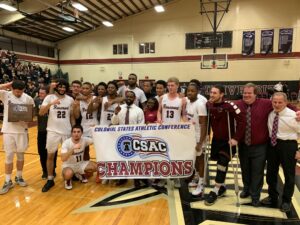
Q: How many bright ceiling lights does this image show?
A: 5